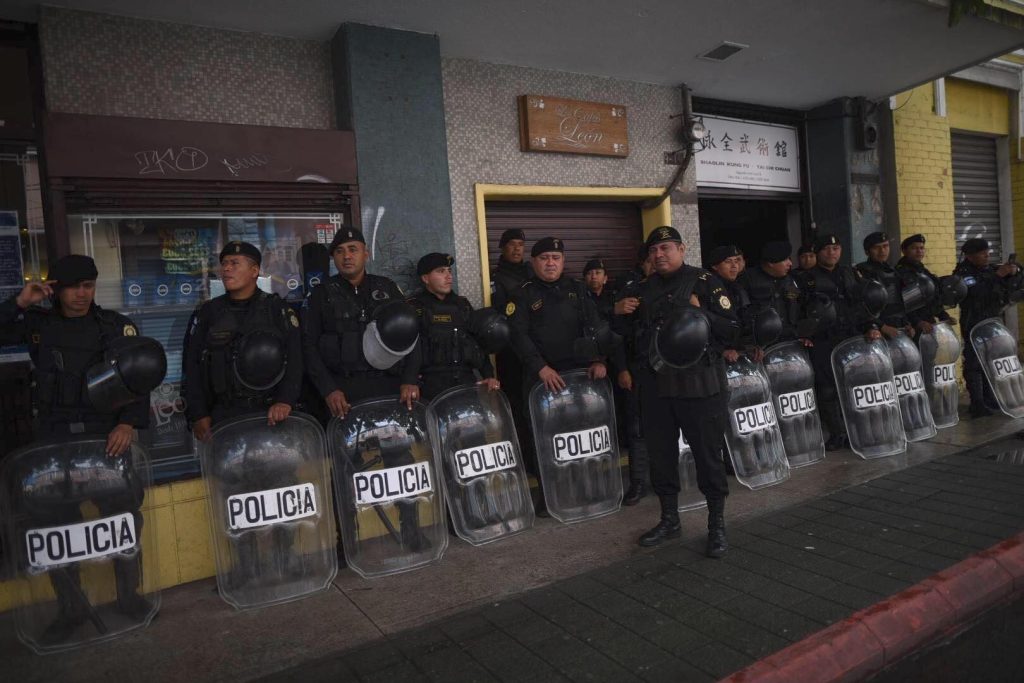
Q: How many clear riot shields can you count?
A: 12